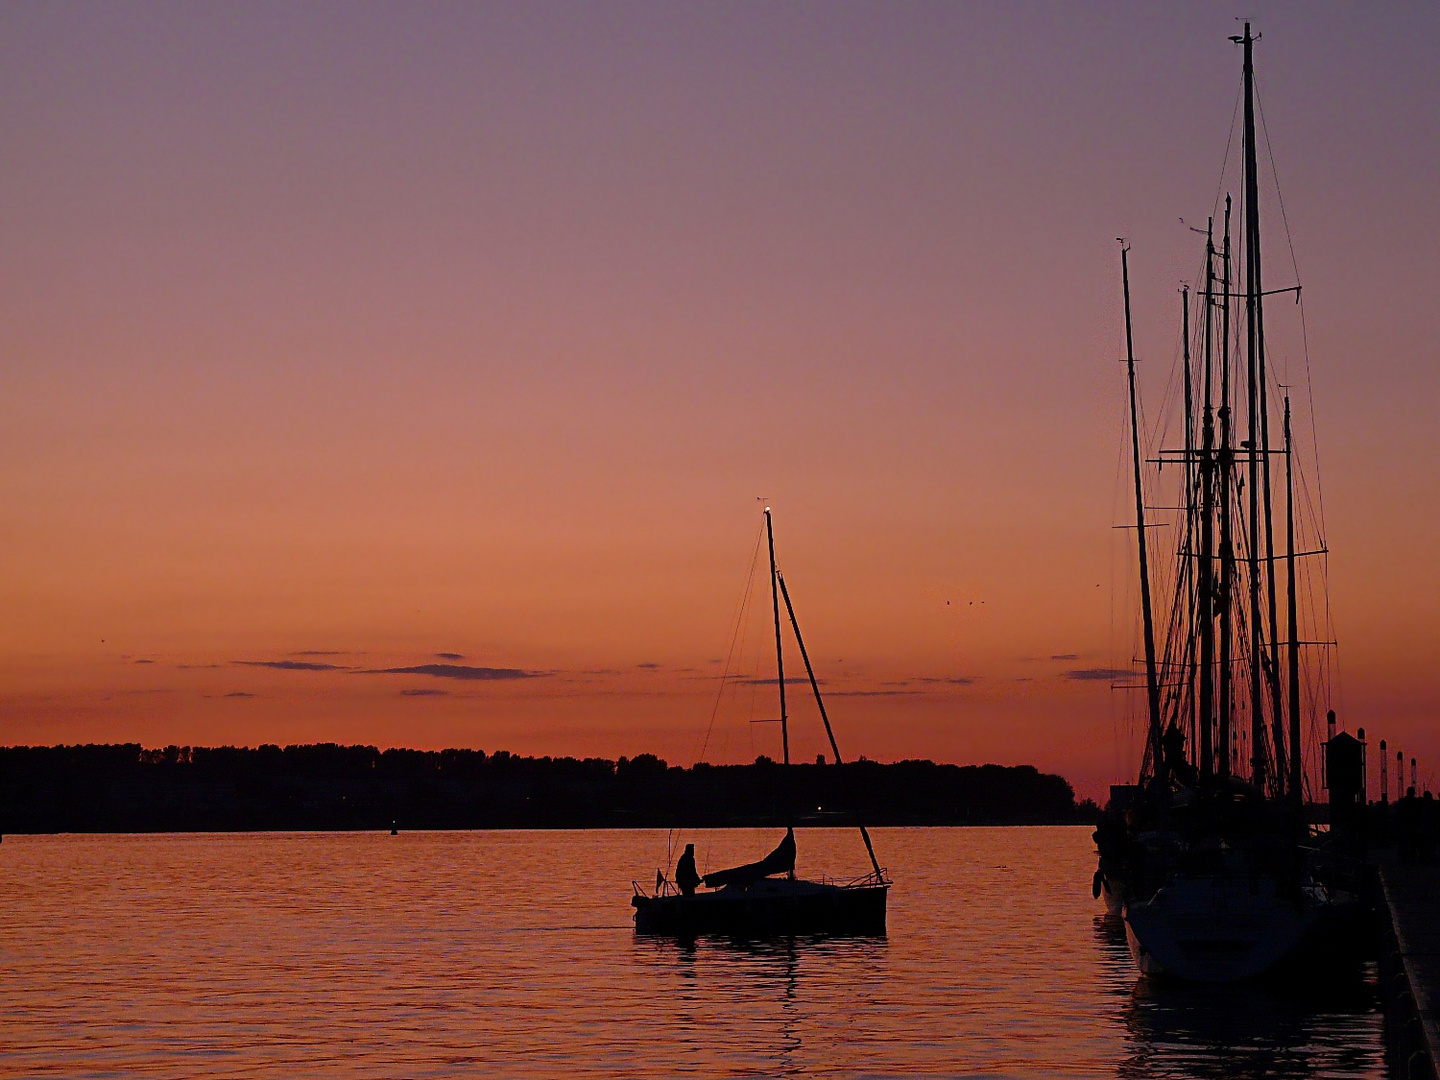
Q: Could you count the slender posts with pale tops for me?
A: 5